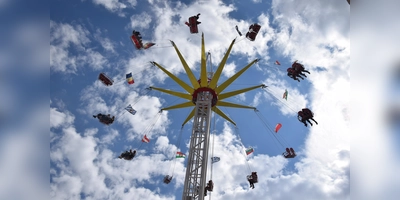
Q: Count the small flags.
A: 11